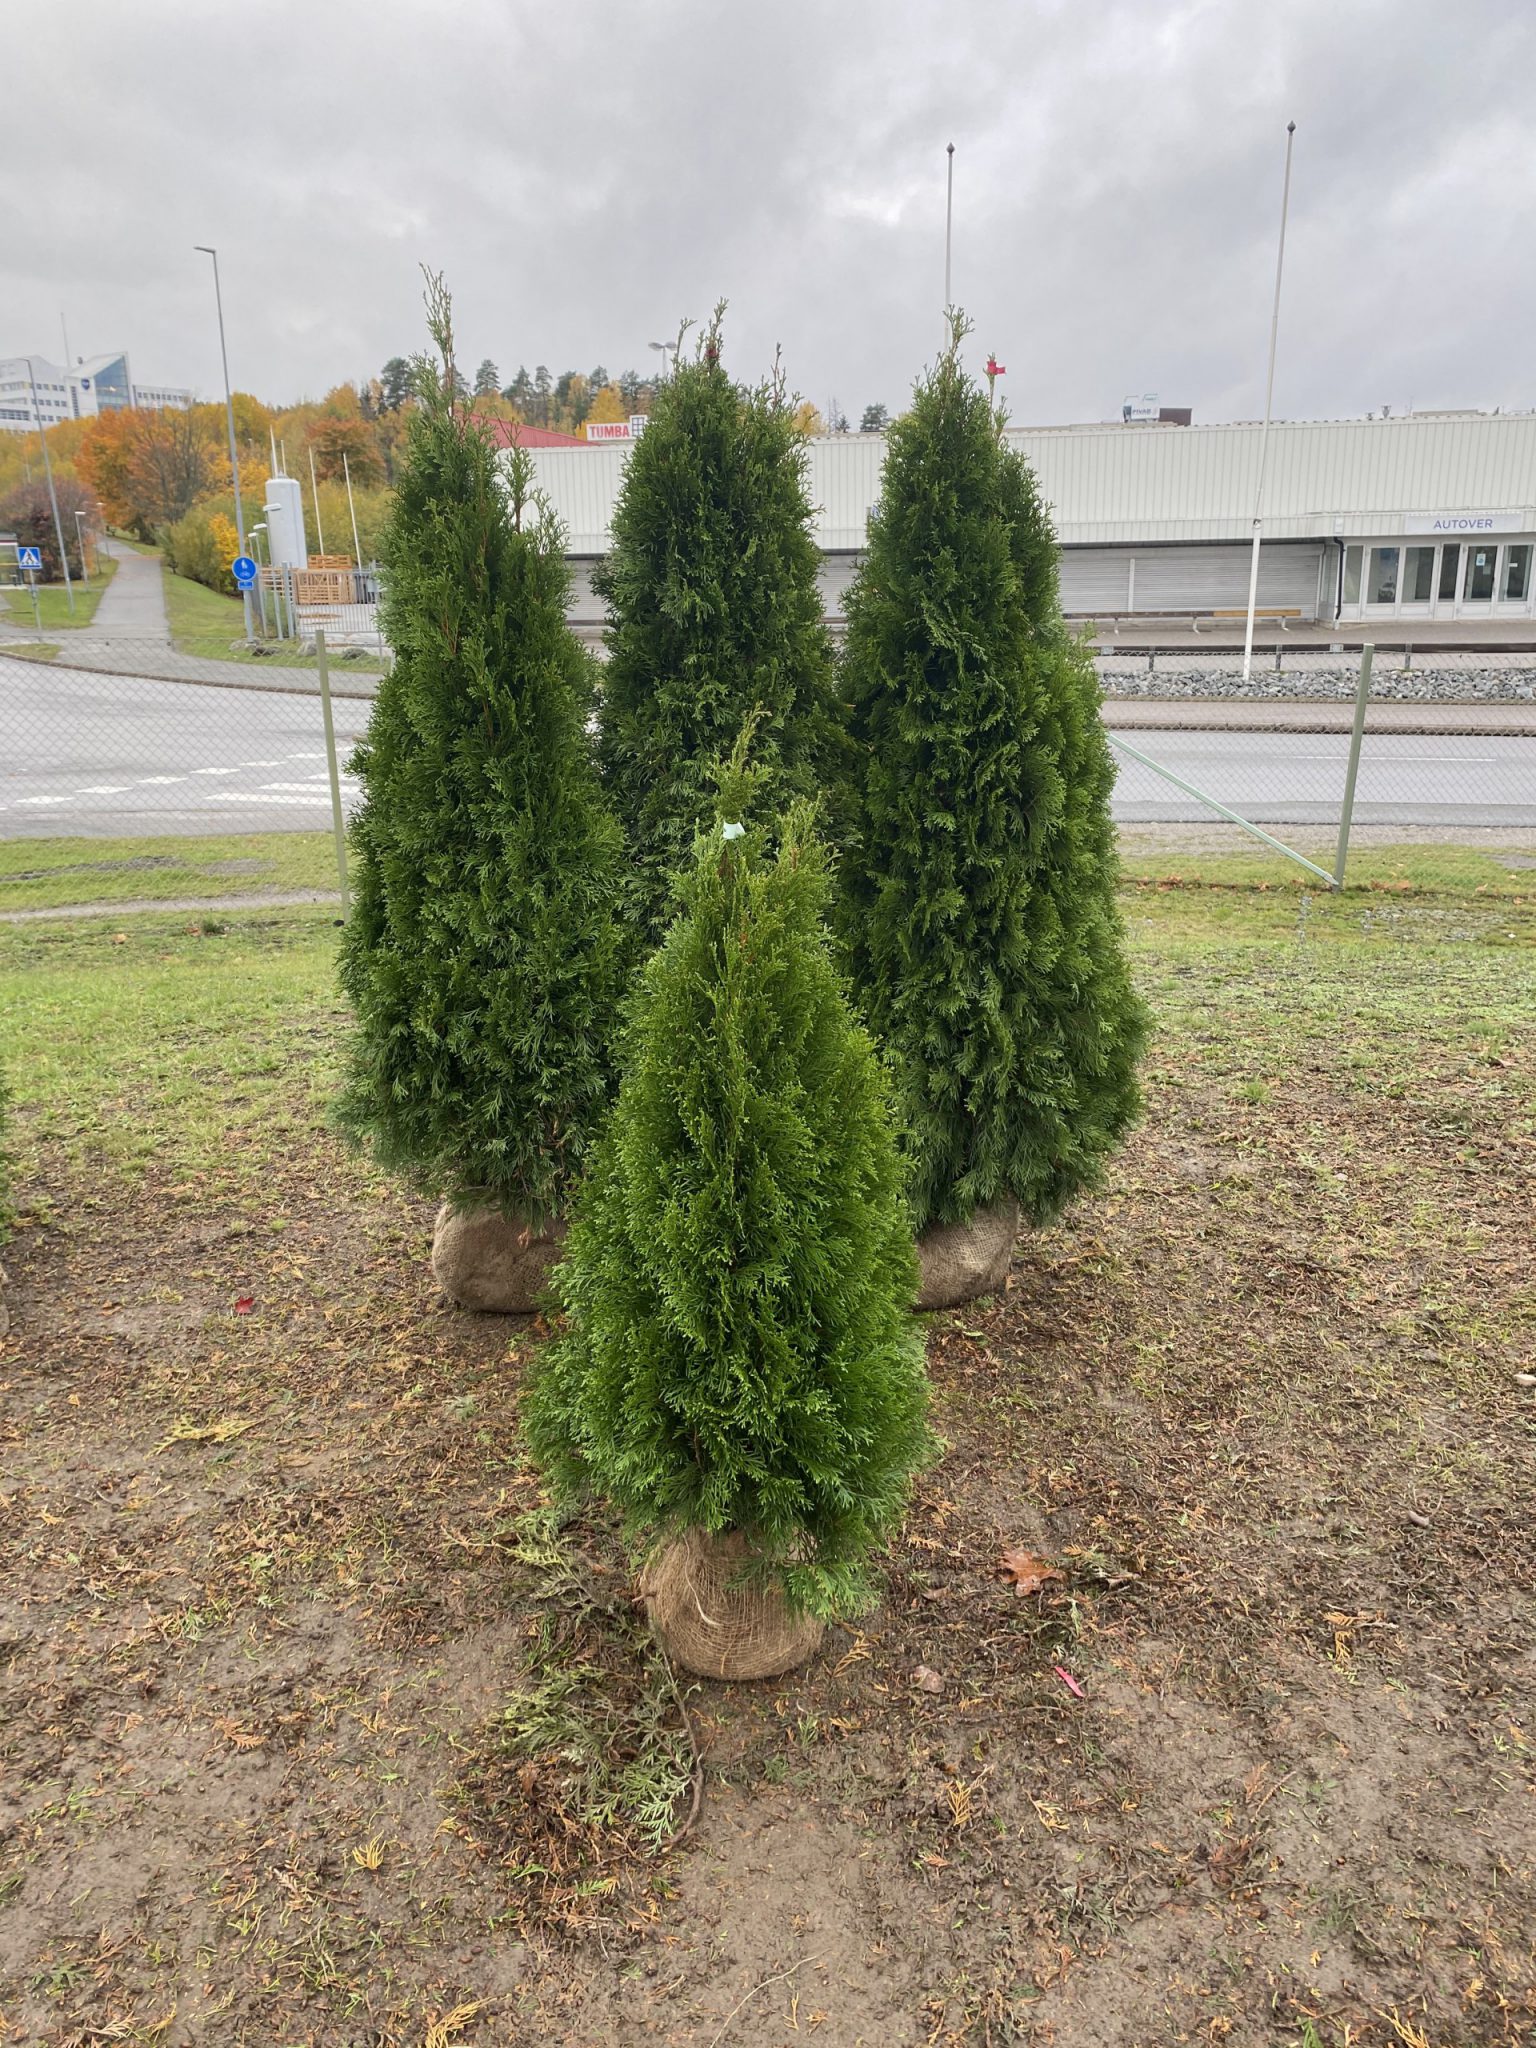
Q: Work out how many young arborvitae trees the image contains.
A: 4